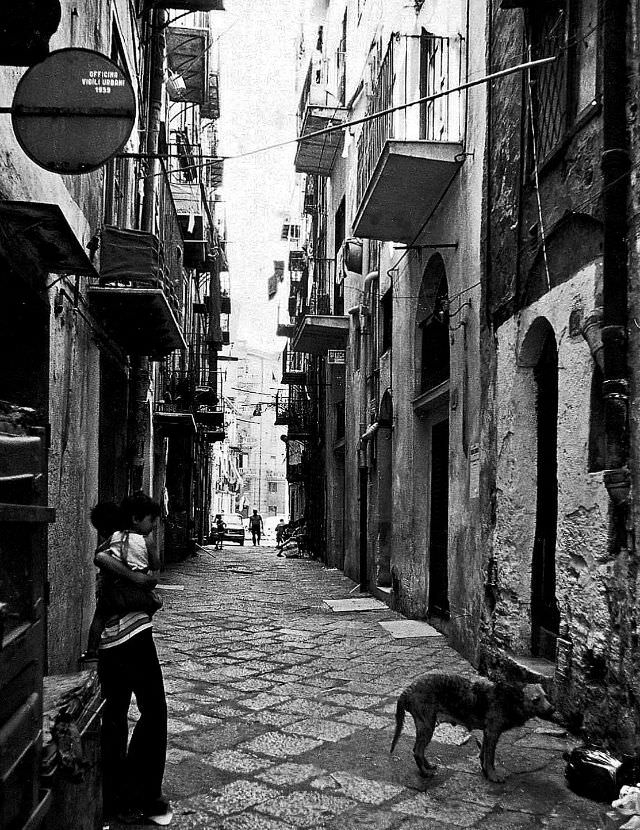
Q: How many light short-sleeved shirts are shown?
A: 1